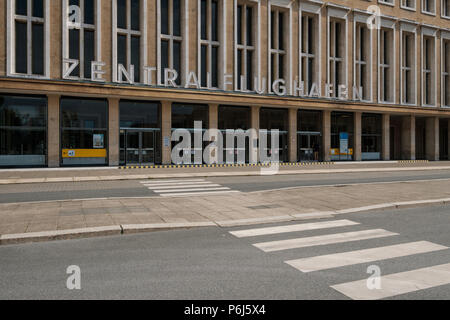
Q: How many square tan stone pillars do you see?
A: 11